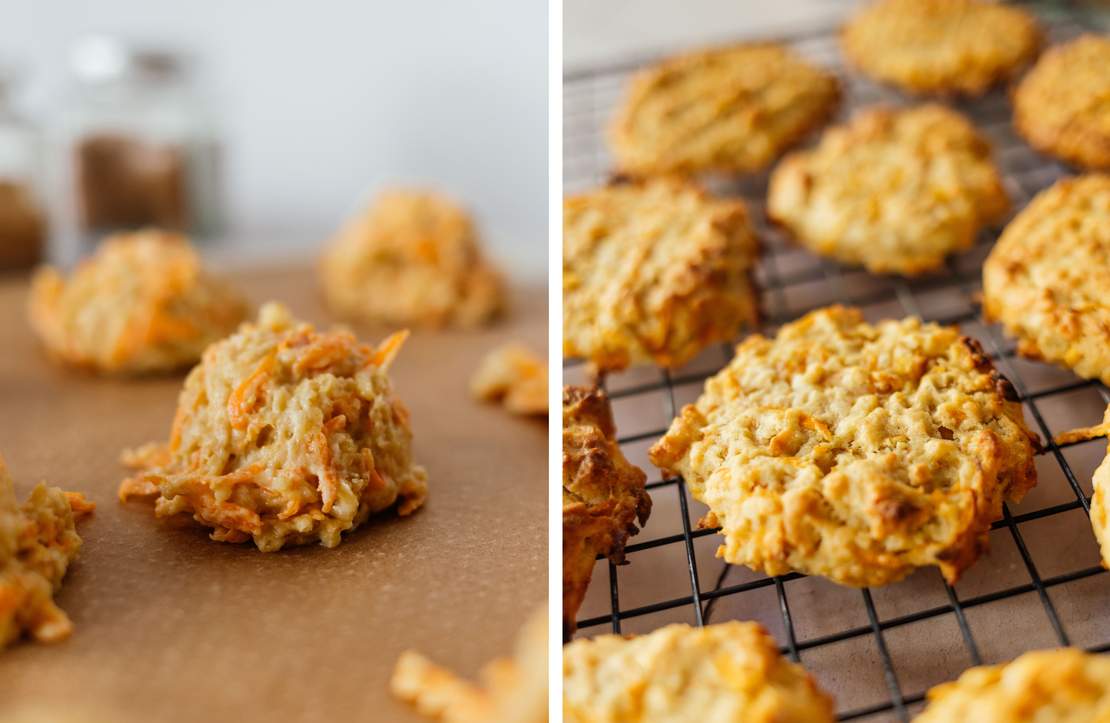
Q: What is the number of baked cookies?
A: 11